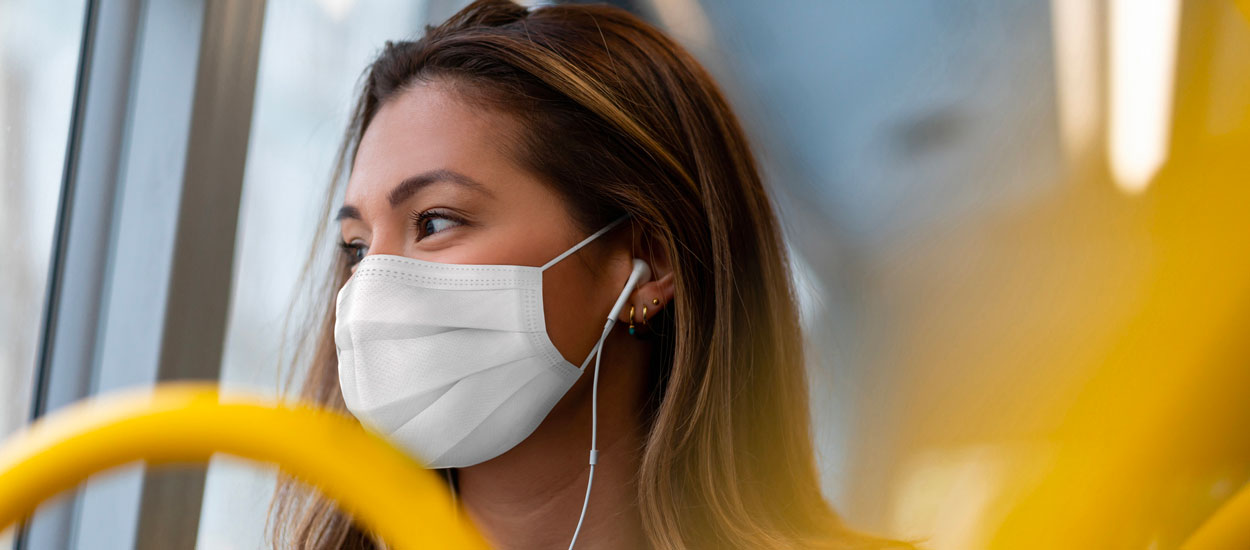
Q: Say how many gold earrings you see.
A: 3